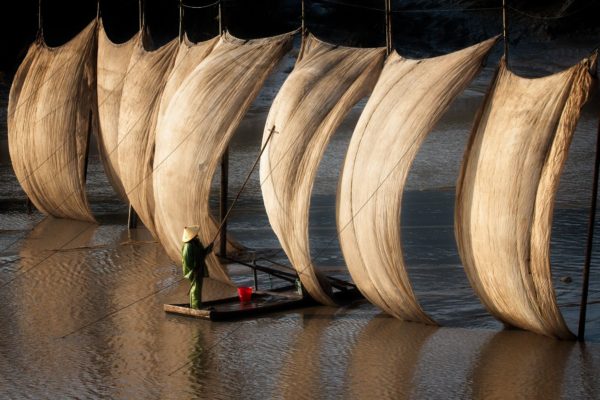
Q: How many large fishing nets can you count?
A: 8